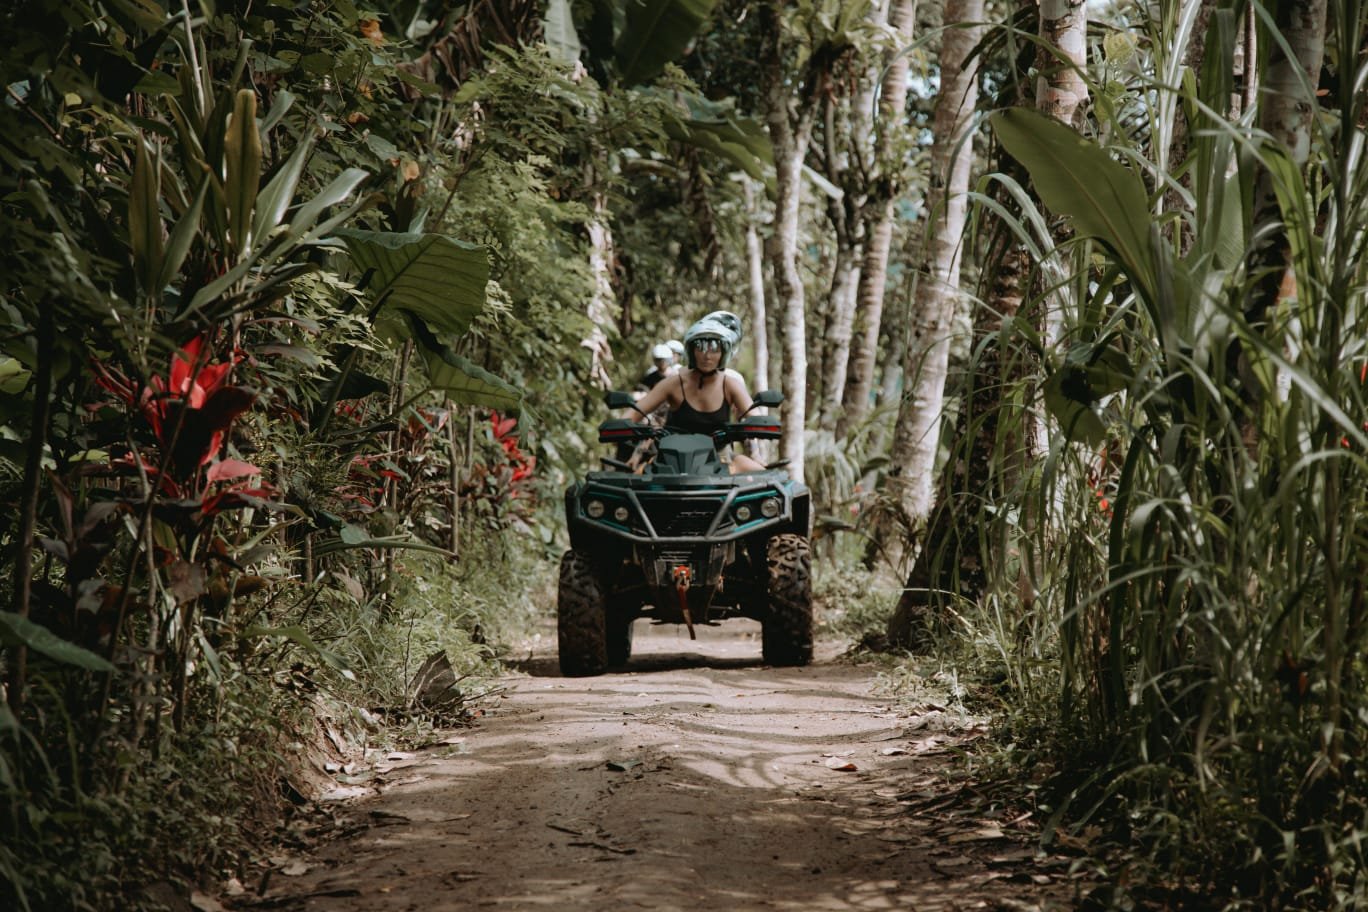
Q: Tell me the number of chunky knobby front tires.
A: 2